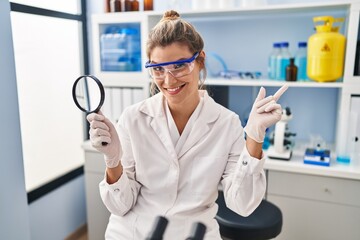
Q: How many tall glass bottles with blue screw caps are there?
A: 3